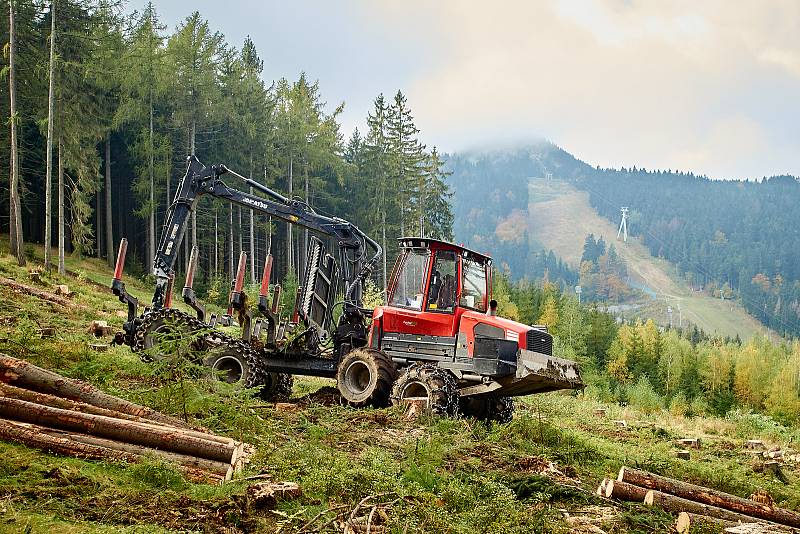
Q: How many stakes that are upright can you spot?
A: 8